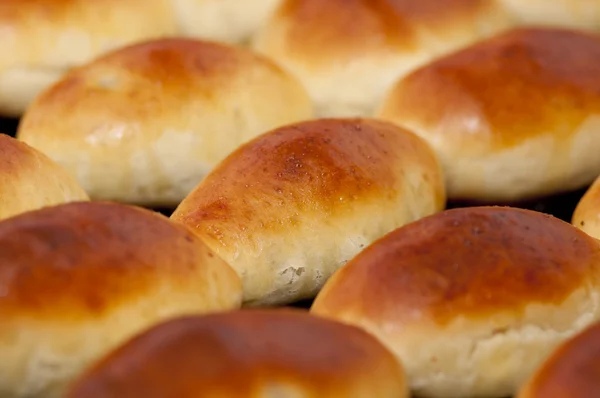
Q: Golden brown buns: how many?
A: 13